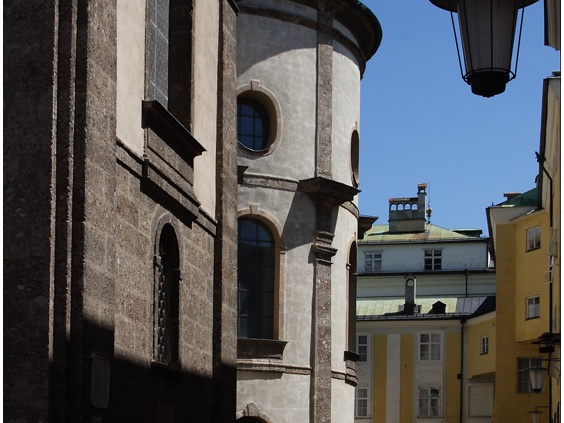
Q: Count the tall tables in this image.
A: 0